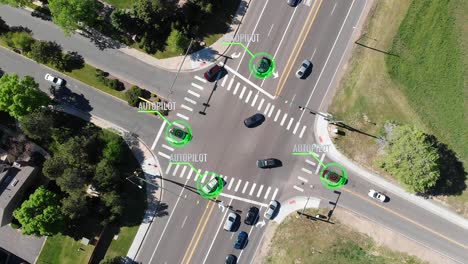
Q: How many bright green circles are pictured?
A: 4